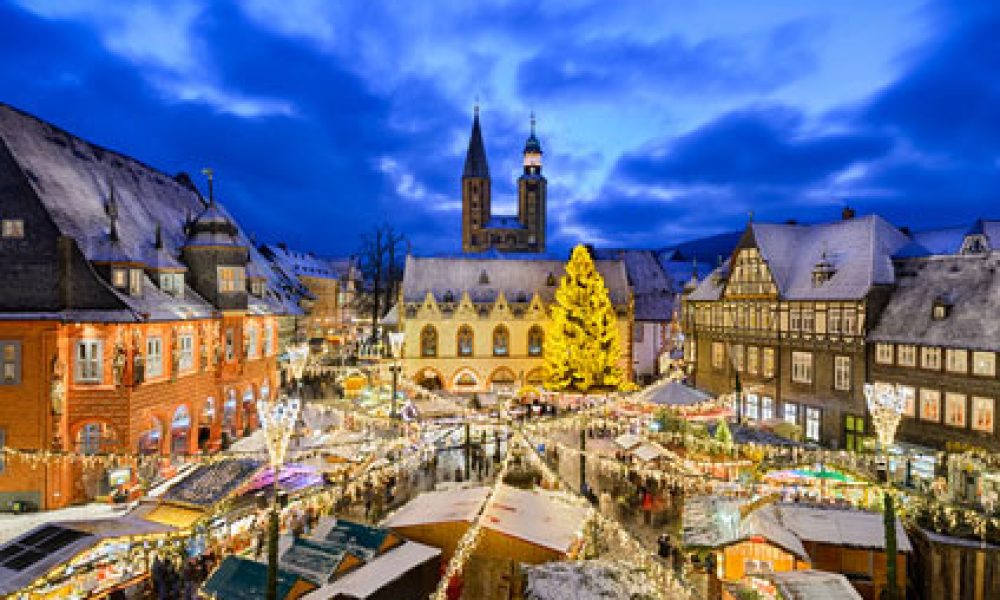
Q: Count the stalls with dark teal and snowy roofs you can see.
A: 3